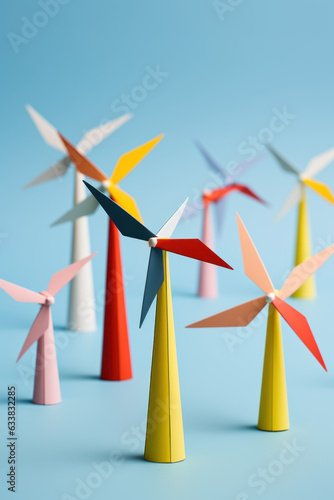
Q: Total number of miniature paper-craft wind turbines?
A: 7